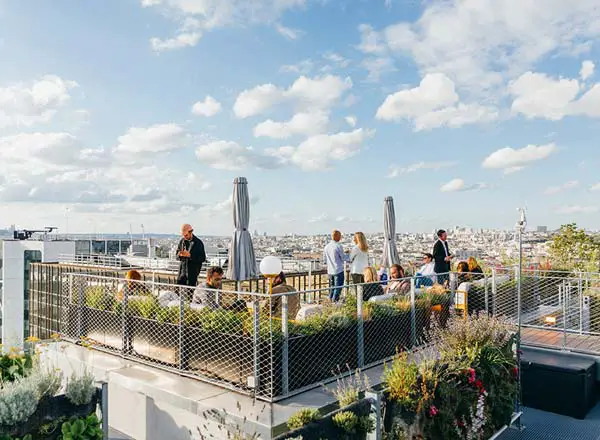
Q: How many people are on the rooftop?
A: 12